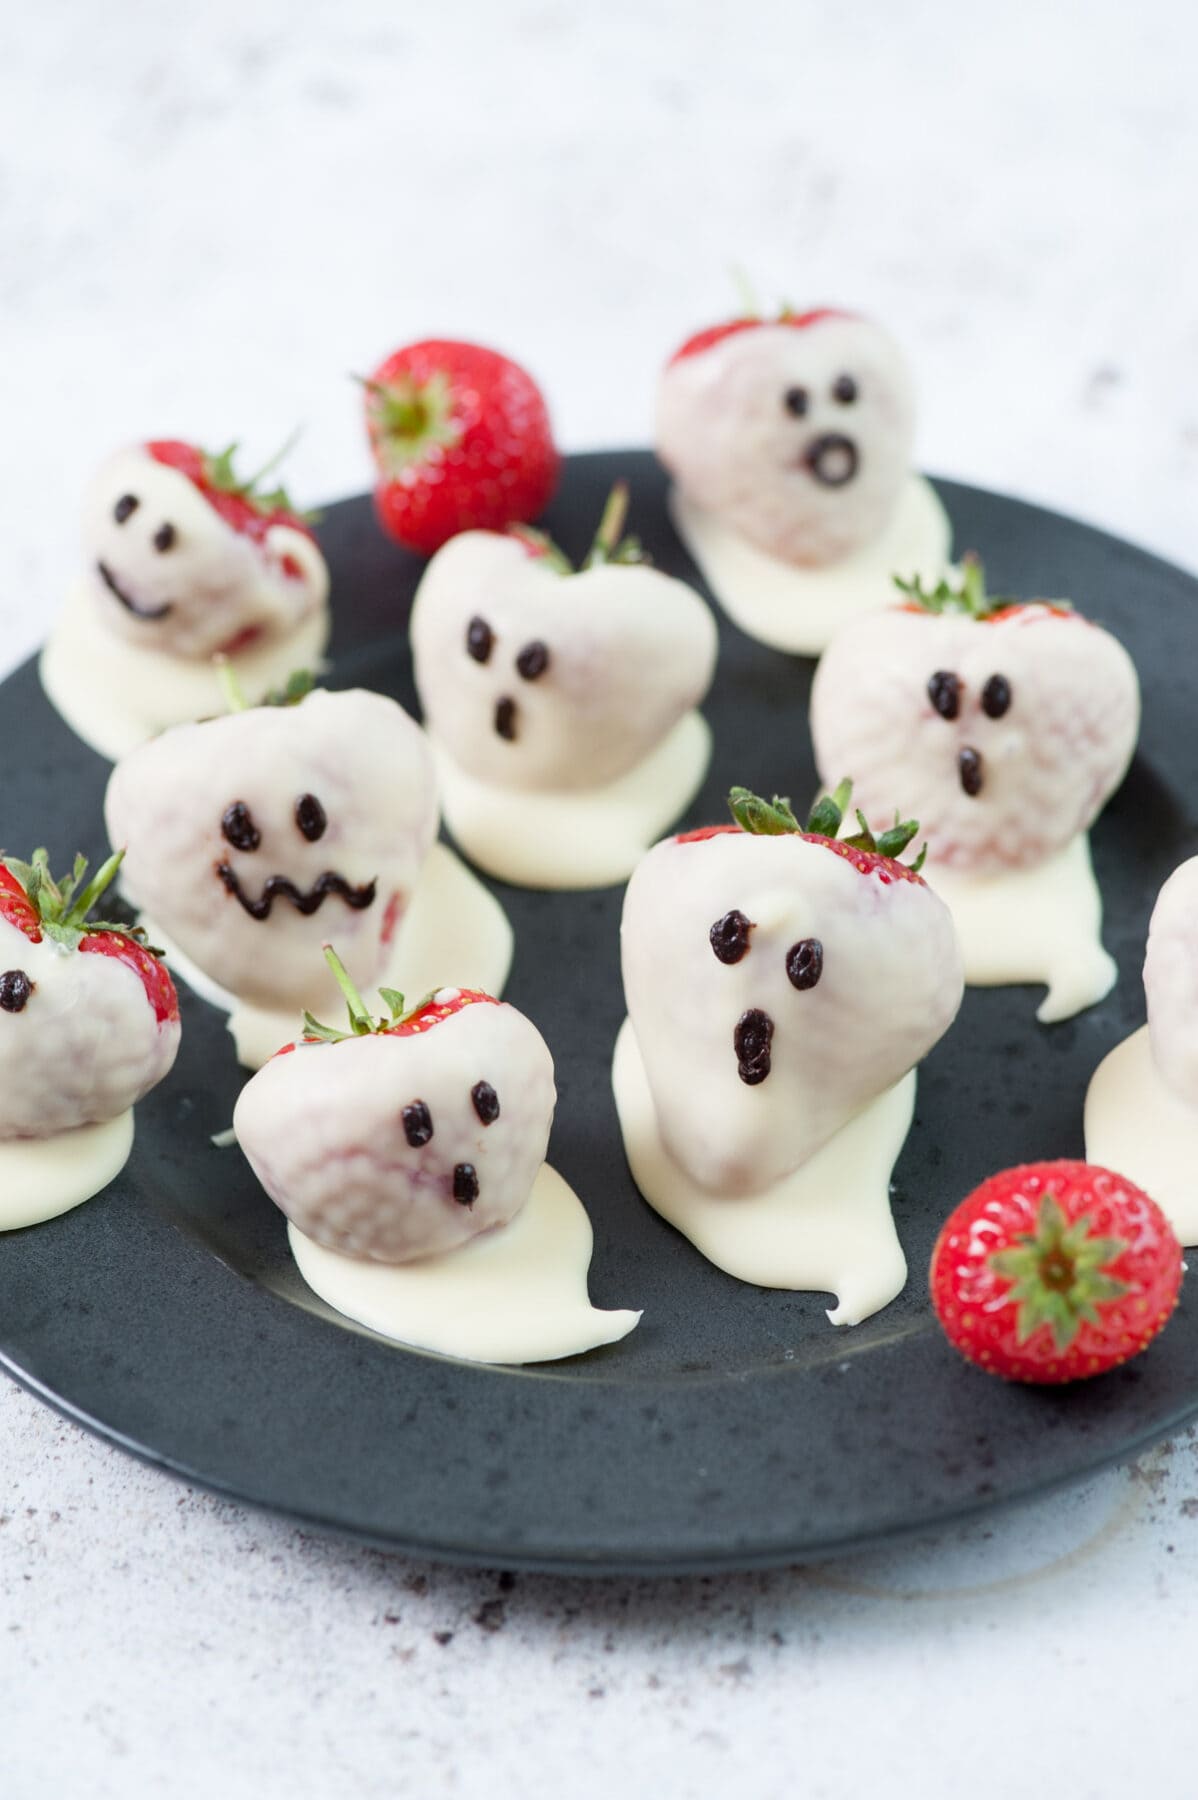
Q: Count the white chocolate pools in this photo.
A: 9